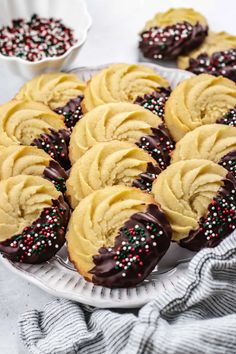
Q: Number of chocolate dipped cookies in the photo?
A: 13